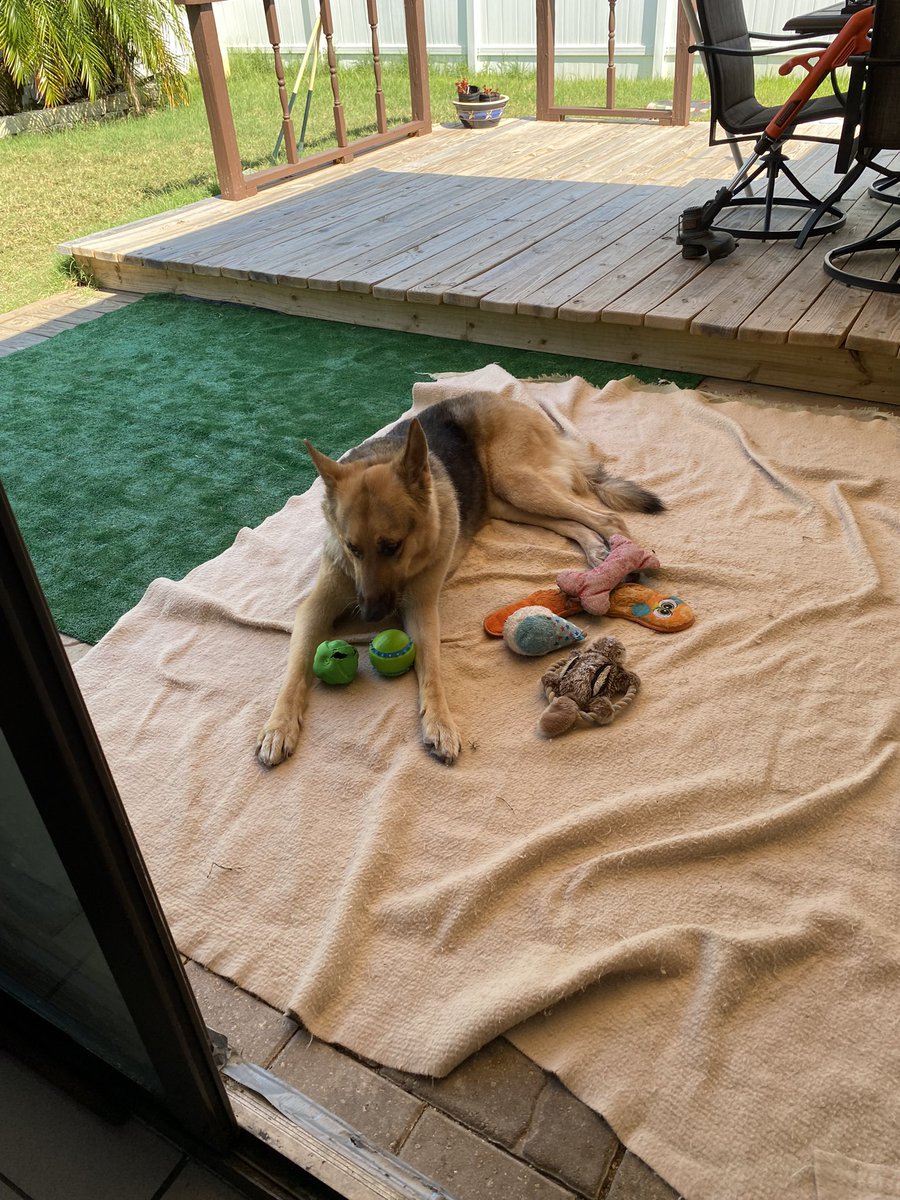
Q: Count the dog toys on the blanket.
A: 6